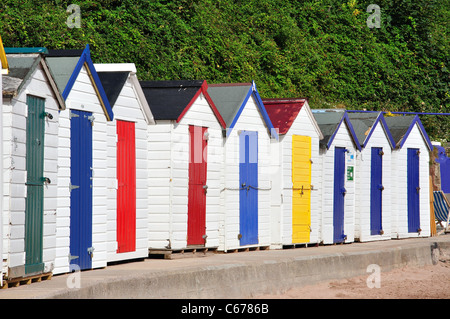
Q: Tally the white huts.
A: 9